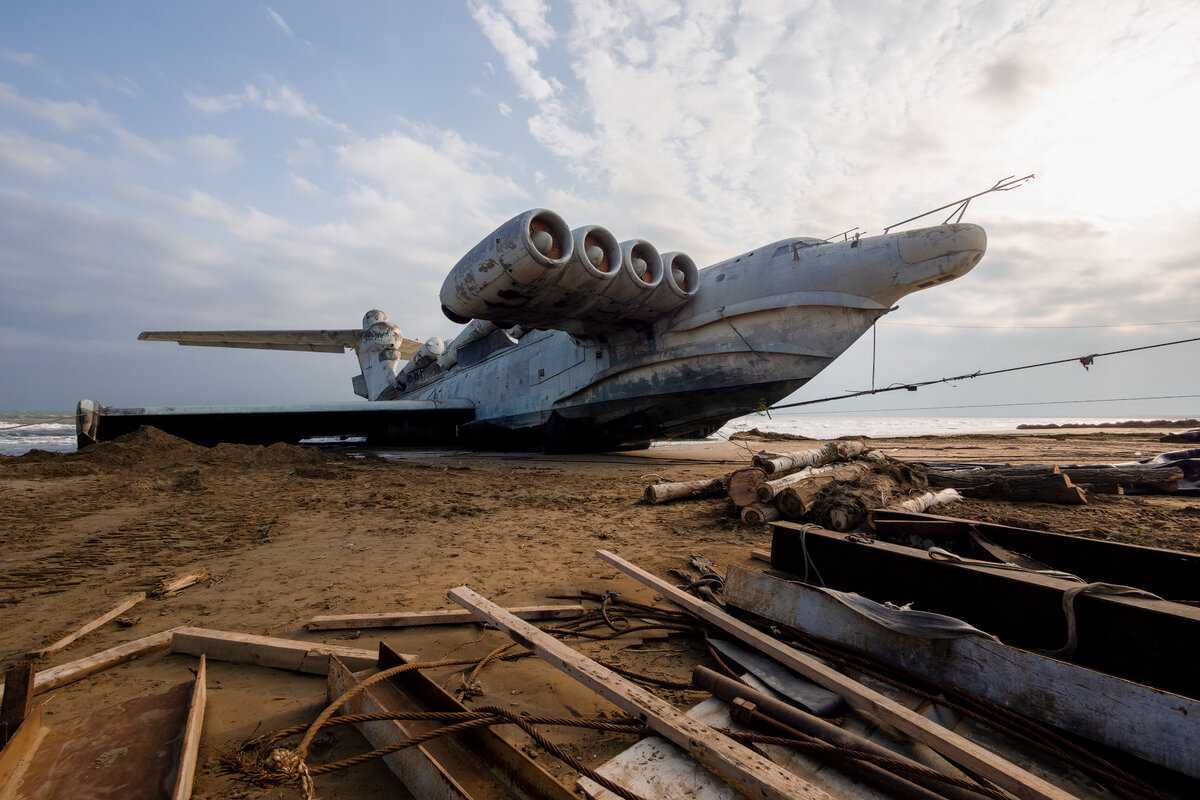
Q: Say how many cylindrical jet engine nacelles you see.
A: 4